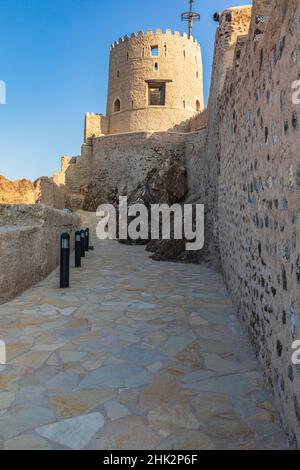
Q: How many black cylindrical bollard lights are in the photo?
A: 4